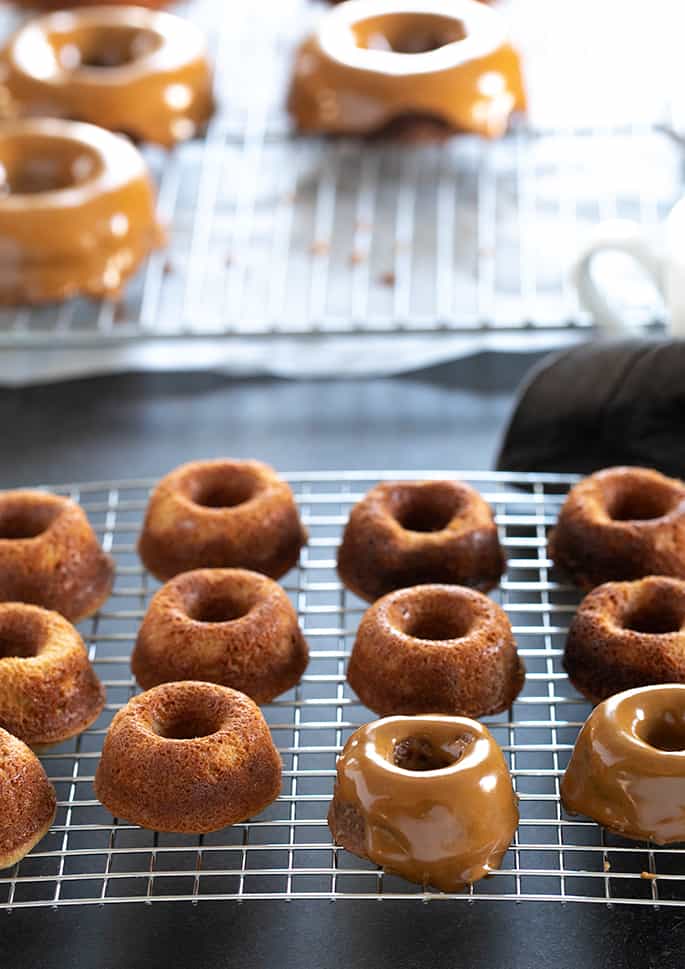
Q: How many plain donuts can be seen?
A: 10